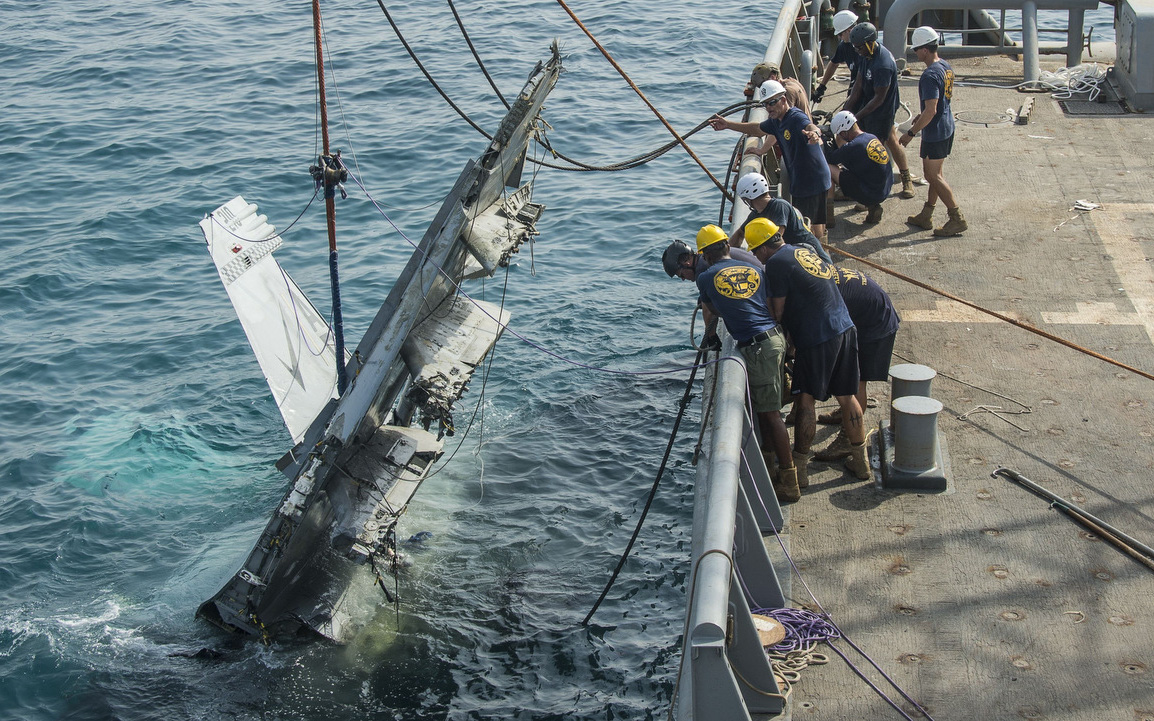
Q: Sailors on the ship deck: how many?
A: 11